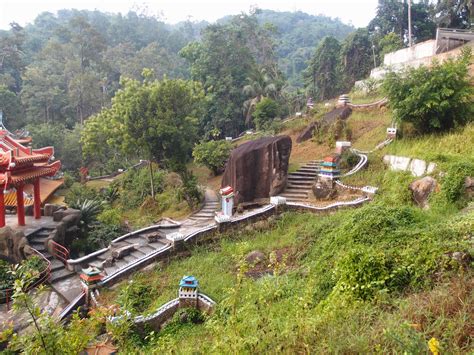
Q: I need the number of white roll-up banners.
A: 0